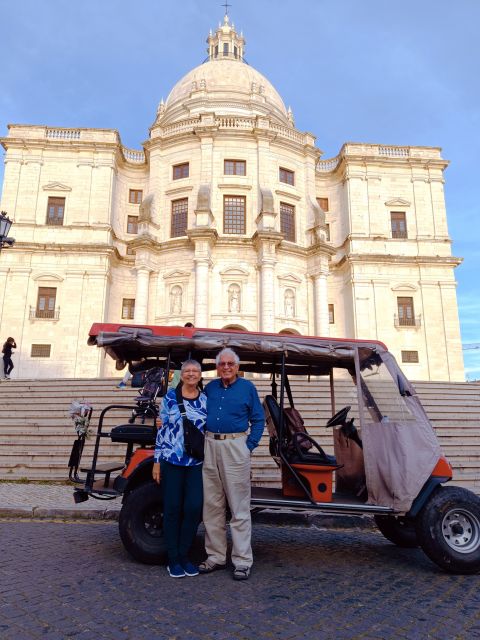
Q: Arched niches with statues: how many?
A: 3